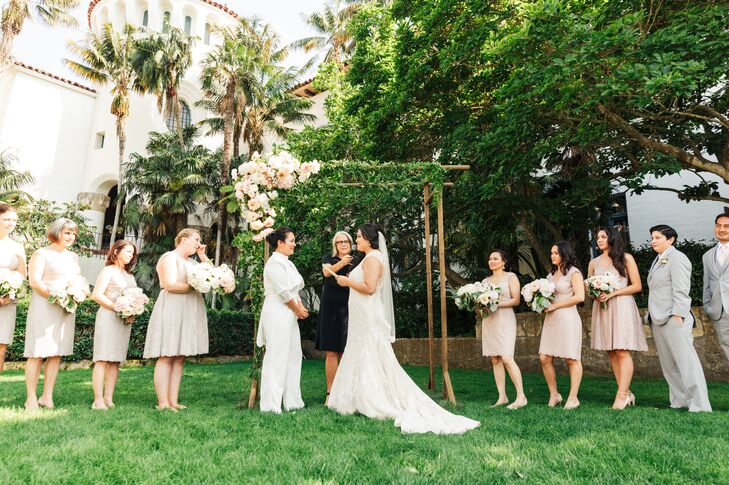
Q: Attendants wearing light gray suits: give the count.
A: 2